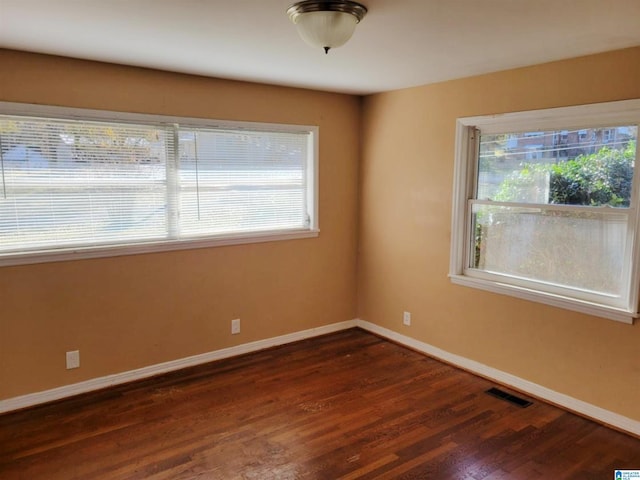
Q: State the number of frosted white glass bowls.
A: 1